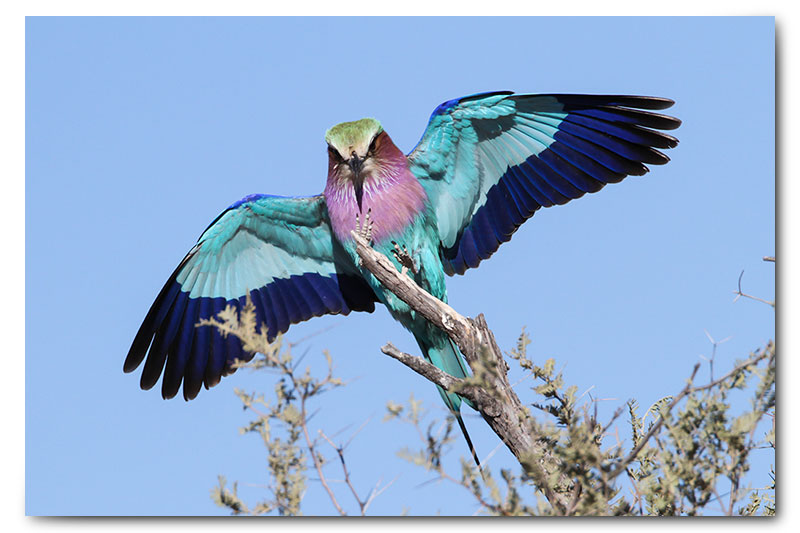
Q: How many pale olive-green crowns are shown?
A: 1